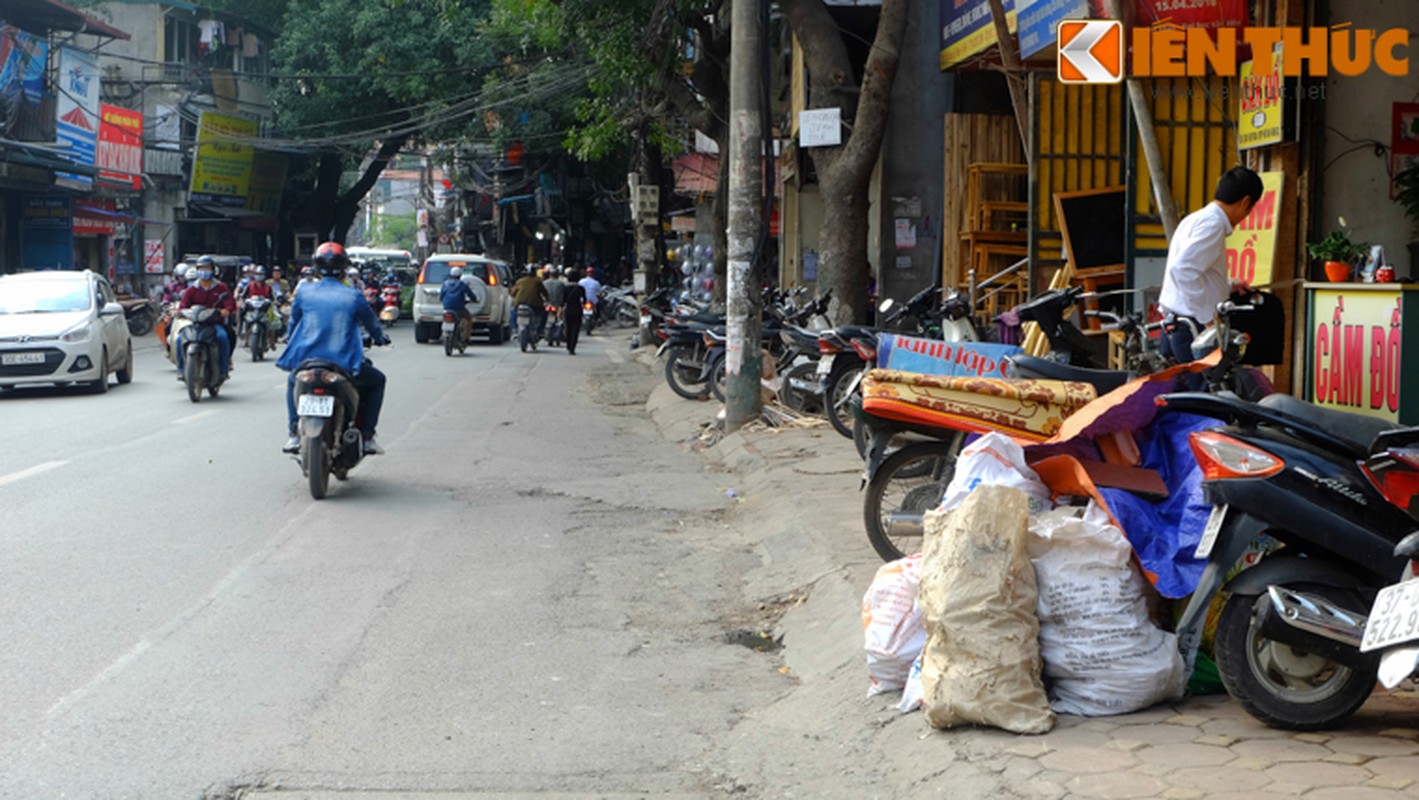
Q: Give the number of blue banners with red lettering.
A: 1